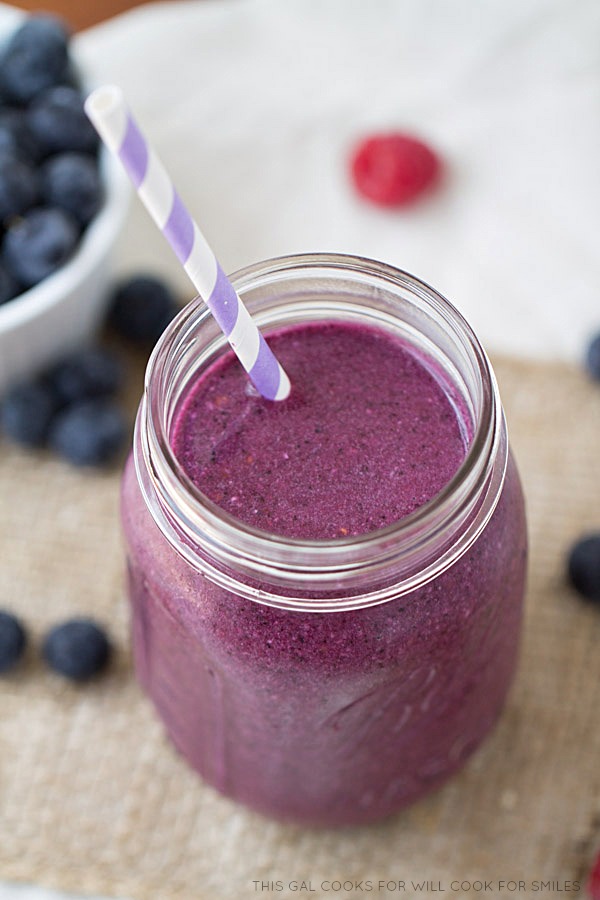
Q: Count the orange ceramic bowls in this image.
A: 0